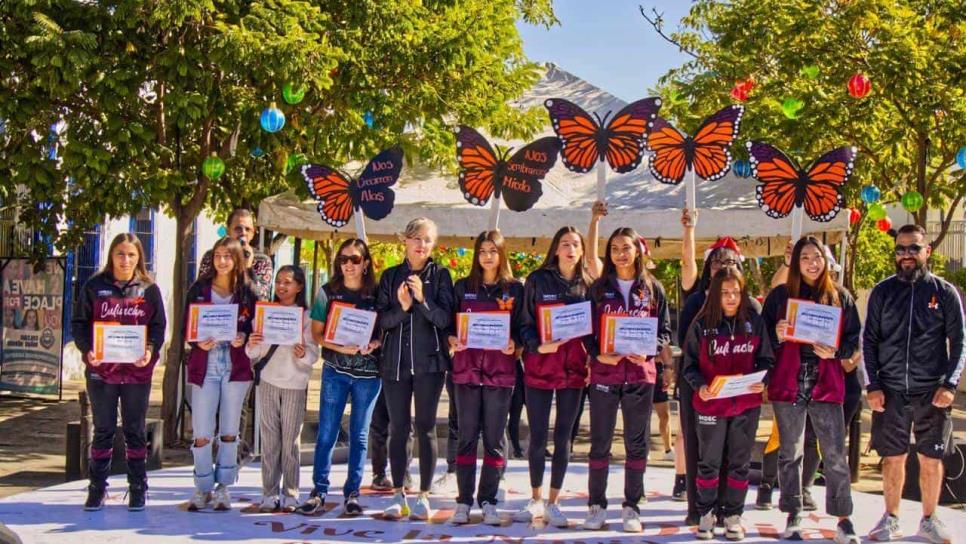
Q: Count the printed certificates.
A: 9